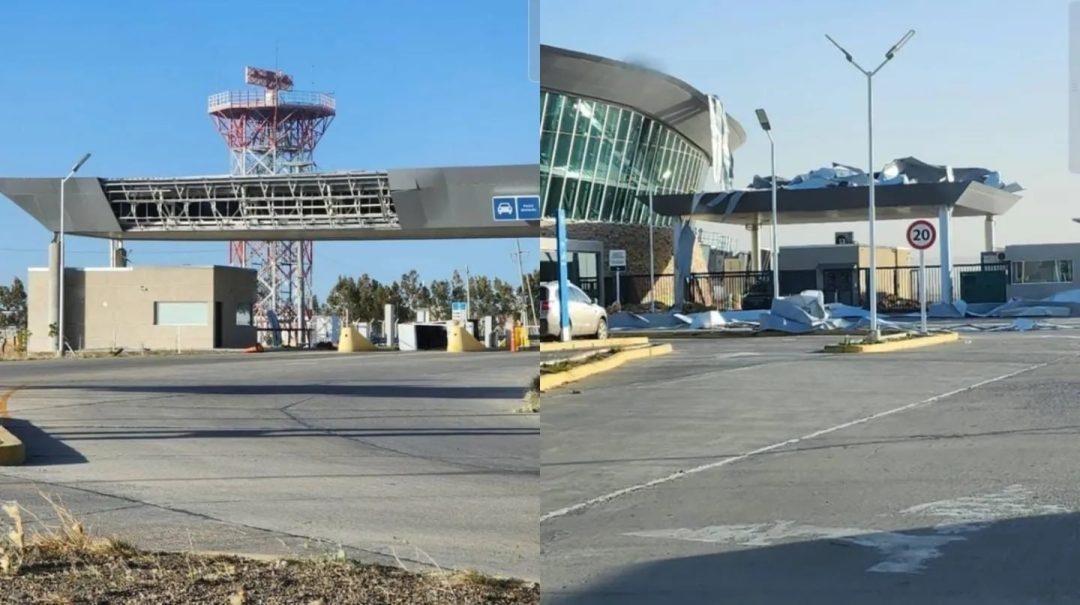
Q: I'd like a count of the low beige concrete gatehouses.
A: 1